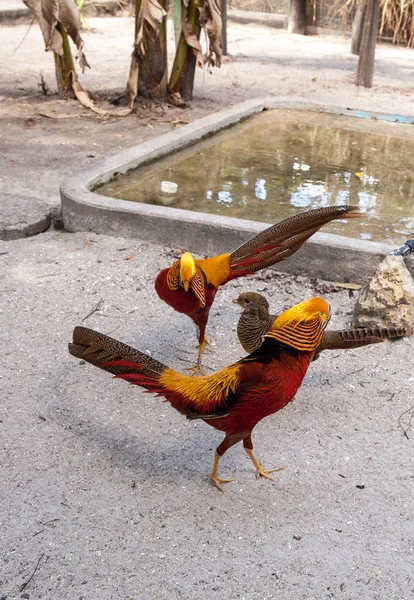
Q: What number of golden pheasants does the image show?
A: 3